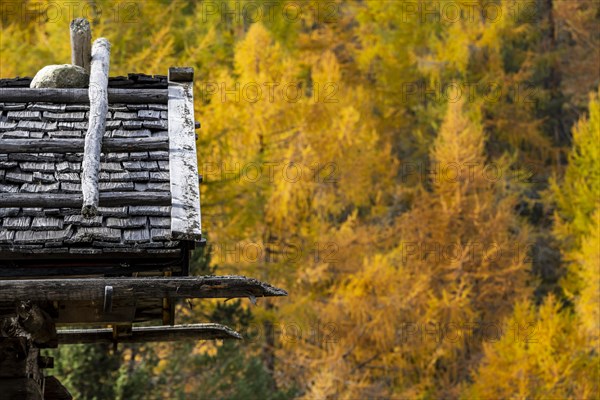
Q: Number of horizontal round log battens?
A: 3